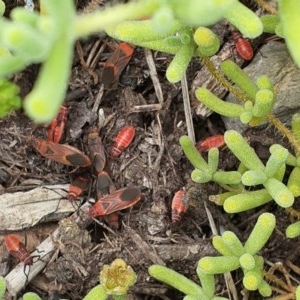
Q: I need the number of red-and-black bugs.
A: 12